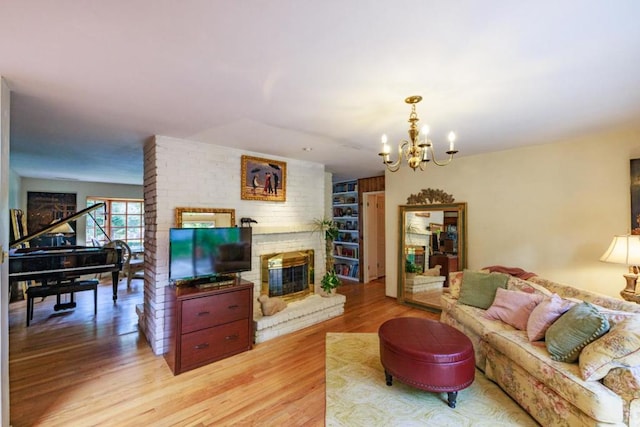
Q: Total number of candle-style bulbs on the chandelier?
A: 5